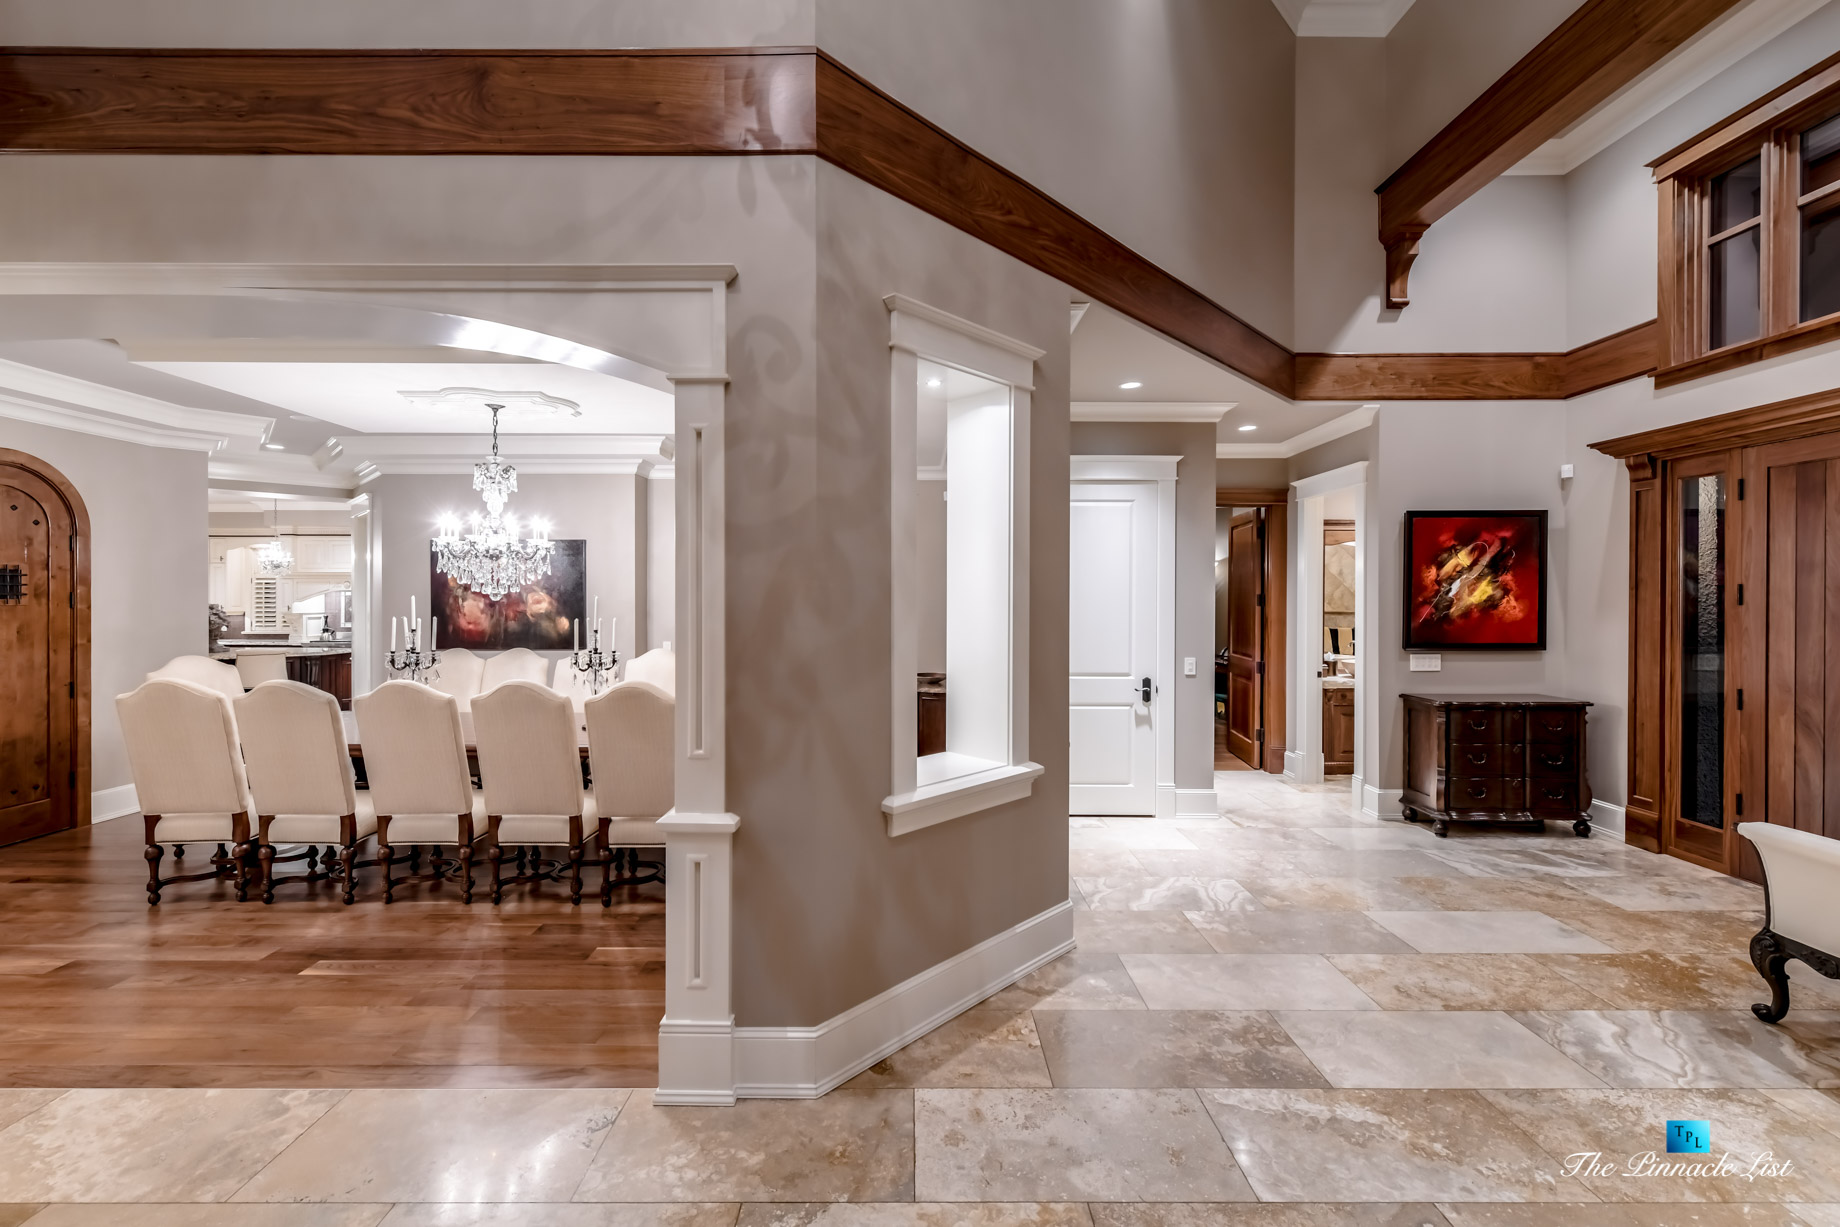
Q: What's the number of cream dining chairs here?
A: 10